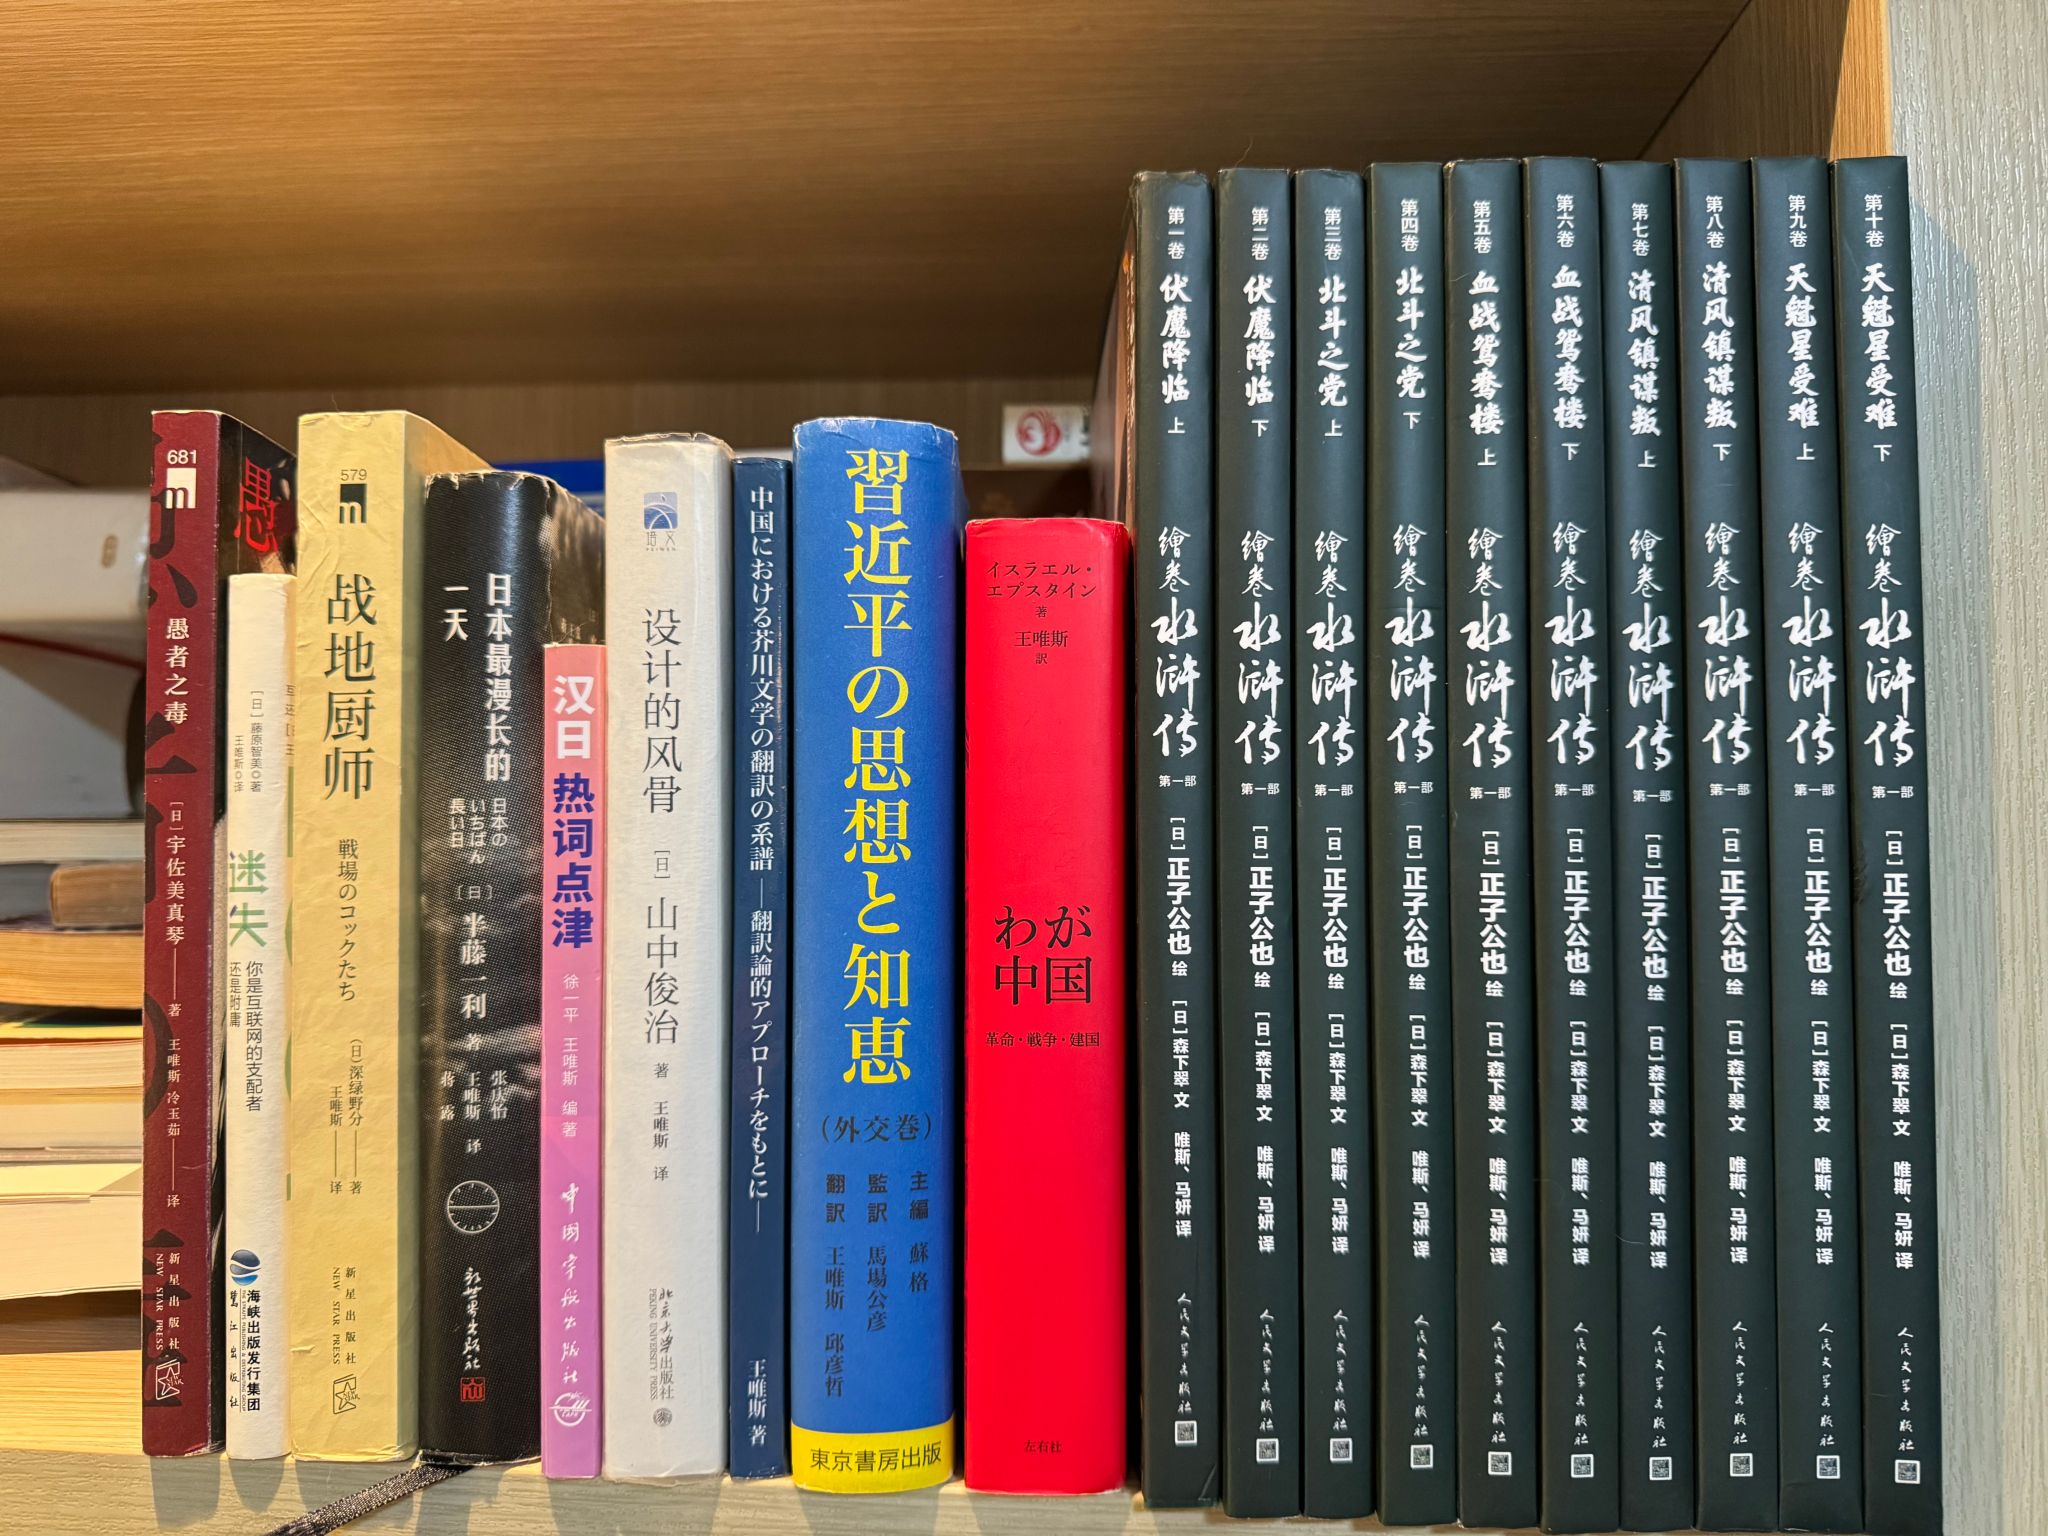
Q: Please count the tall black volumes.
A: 10